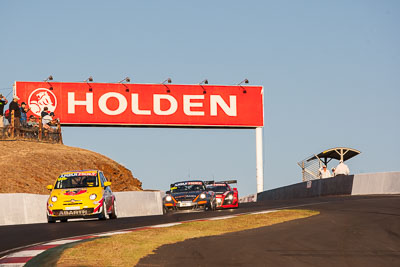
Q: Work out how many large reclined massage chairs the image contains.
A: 0